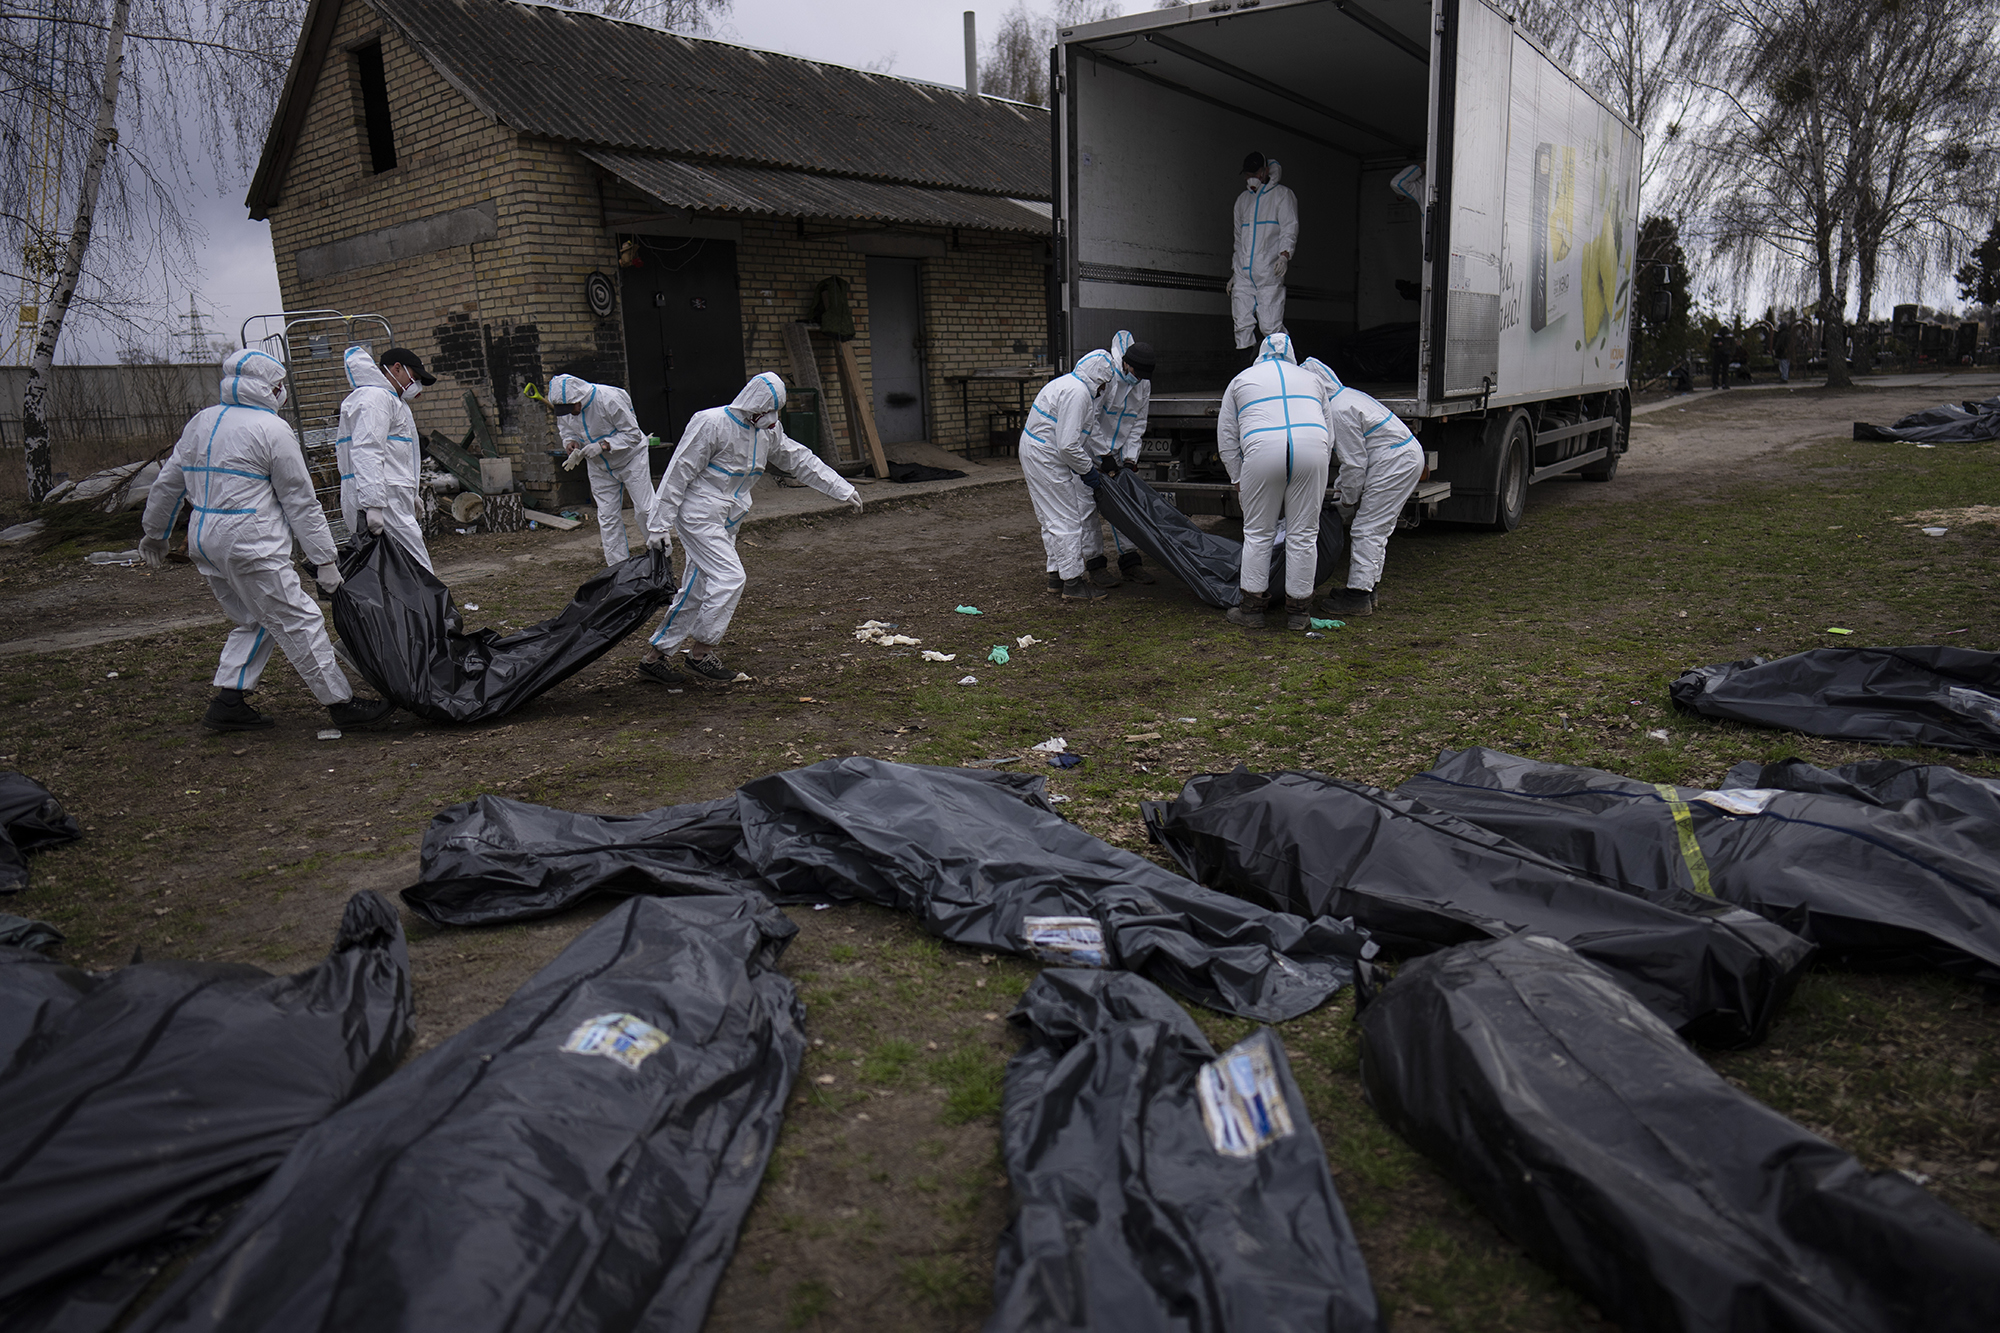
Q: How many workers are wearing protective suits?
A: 10